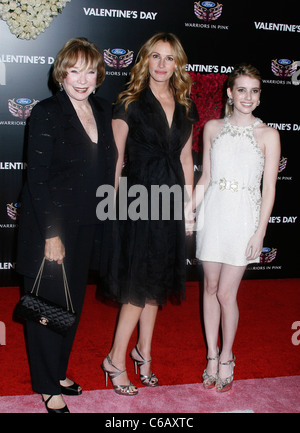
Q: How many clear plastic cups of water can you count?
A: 0